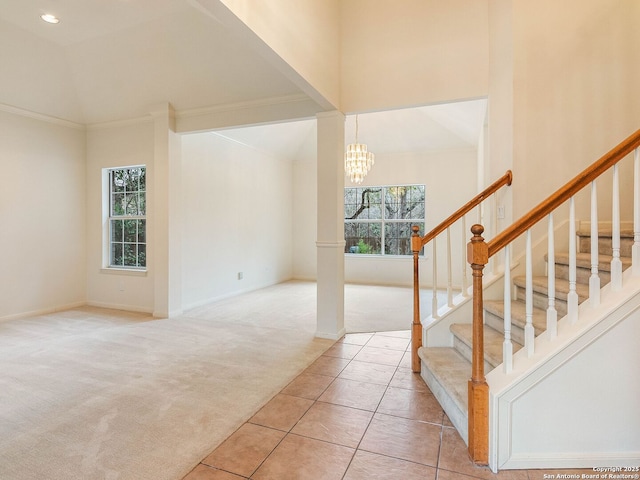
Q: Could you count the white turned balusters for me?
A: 12